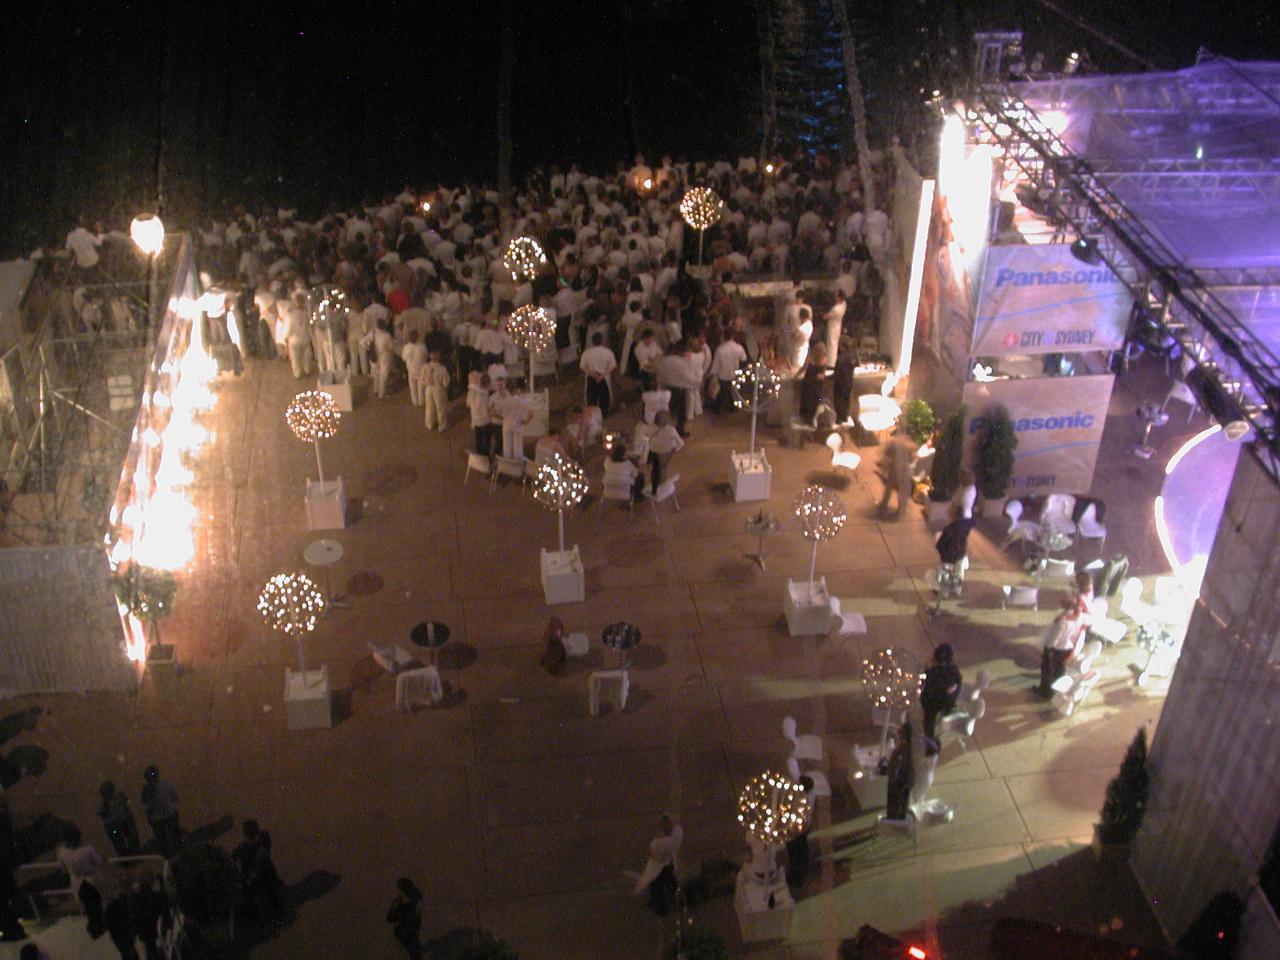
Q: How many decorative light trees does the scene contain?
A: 11